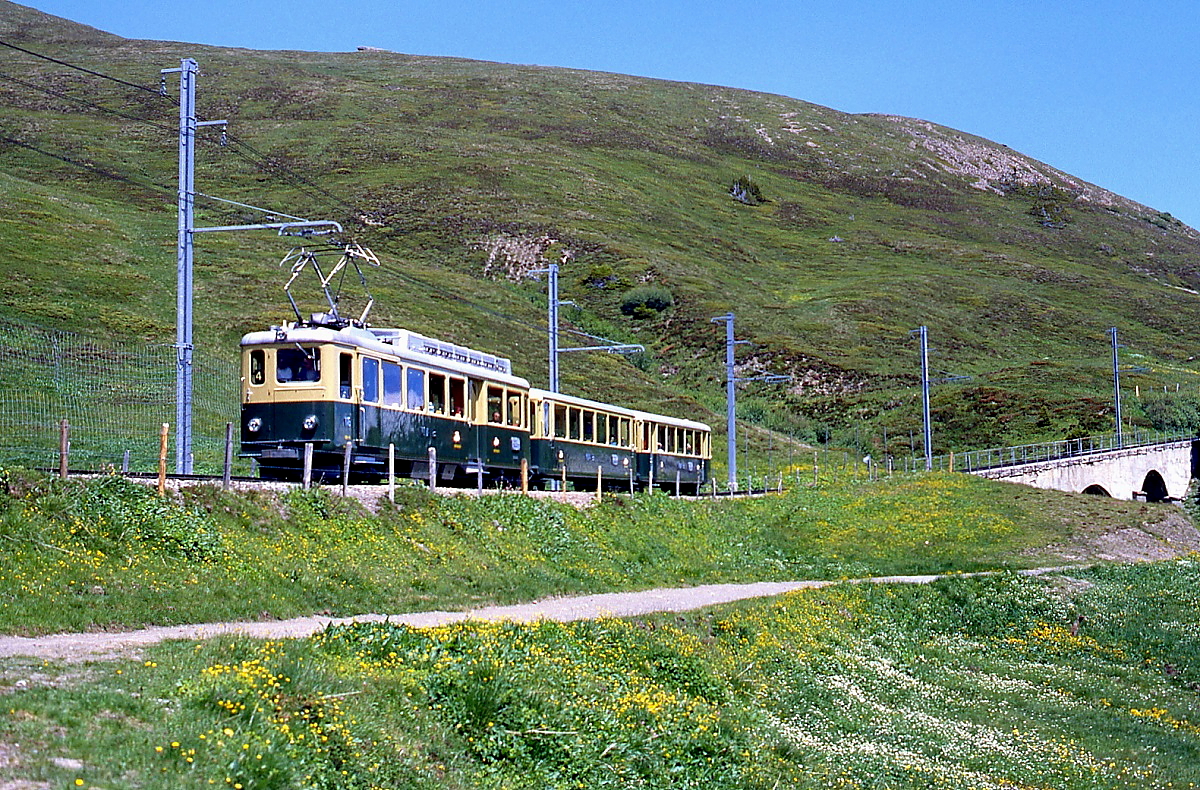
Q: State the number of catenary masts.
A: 5